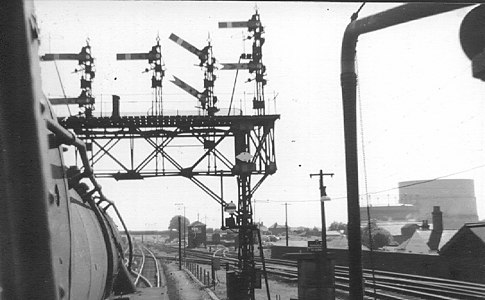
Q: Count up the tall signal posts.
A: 4